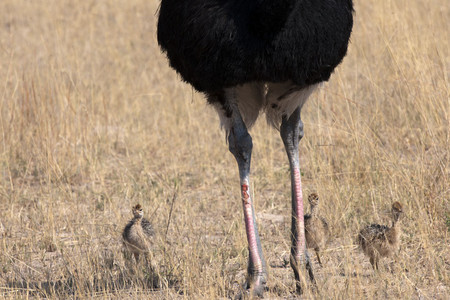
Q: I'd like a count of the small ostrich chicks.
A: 3